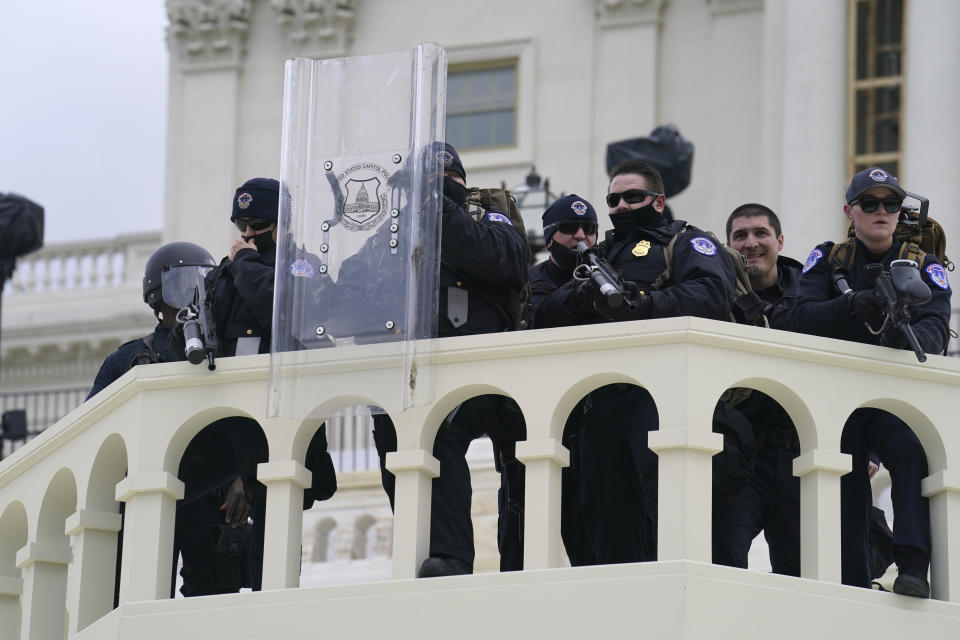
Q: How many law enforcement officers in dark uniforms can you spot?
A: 7